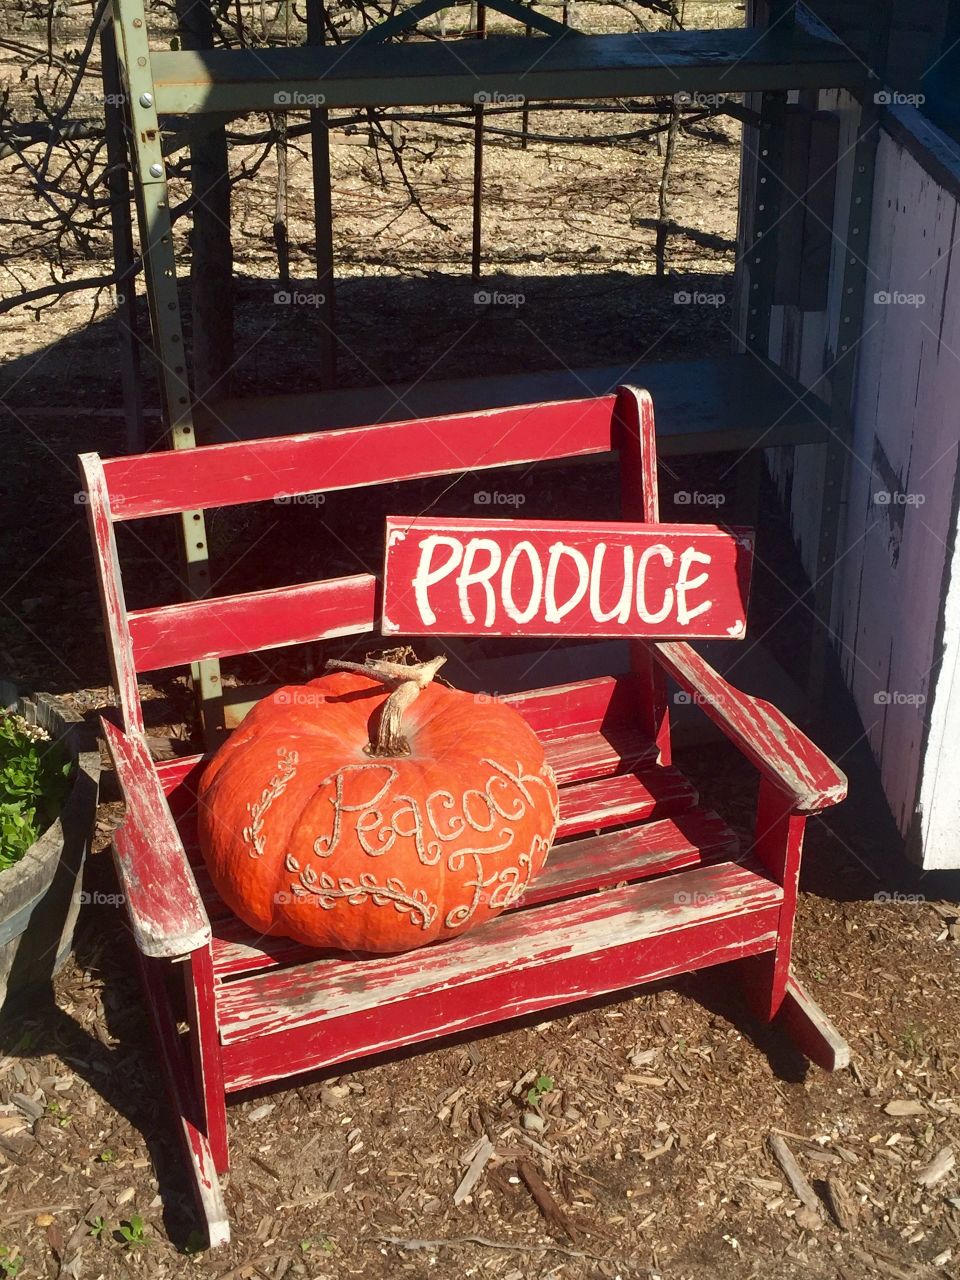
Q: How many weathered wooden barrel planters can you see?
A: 1